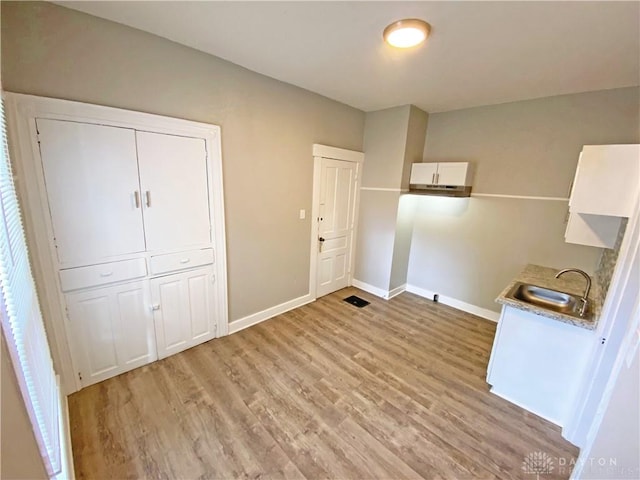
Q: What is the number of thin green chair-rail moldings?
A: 0